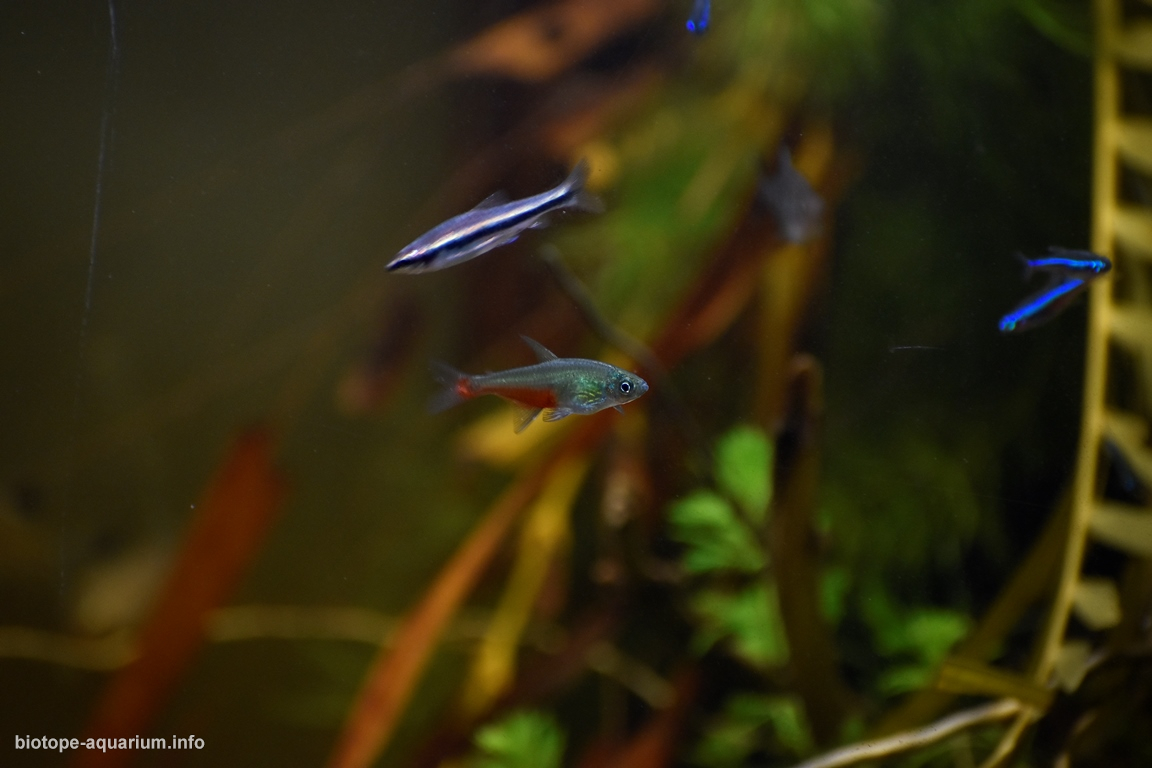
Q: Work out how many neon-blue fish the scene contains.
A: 3